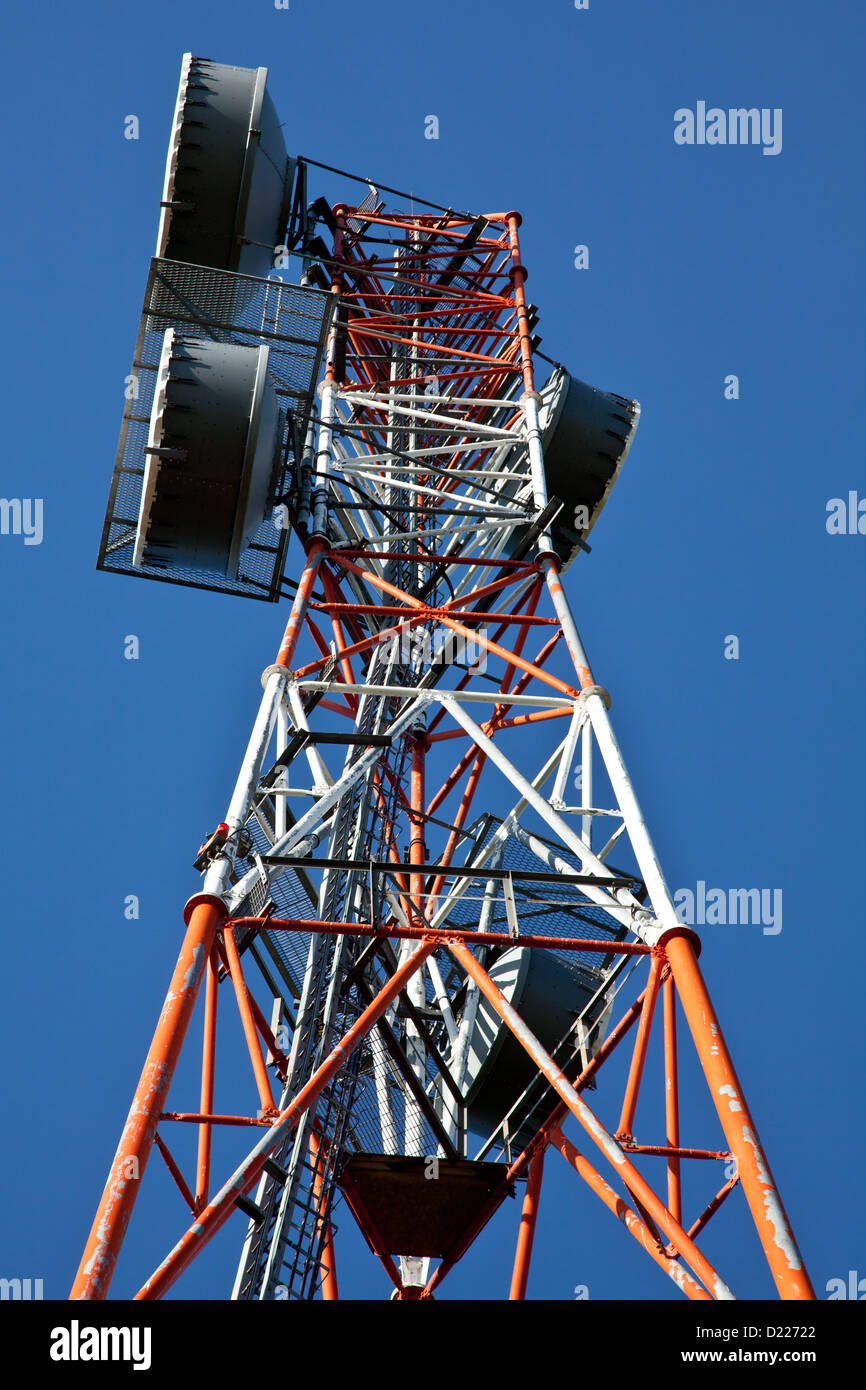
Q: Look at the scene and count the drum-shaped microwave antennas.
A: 4